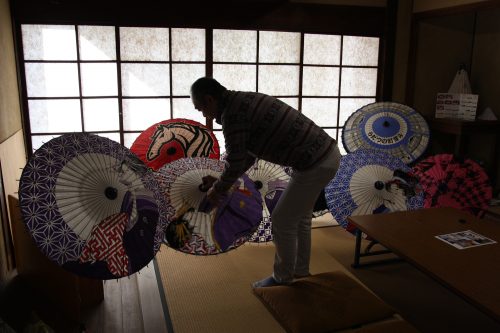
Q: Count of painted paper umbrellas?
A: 7